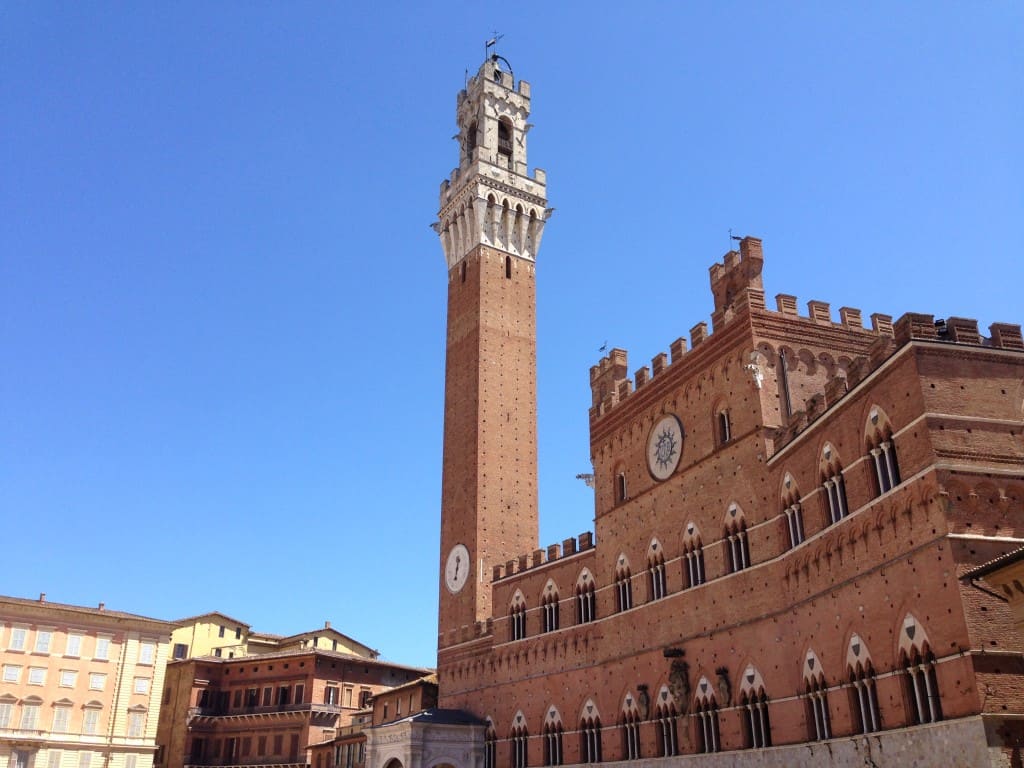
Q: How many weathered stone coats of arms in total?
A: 3